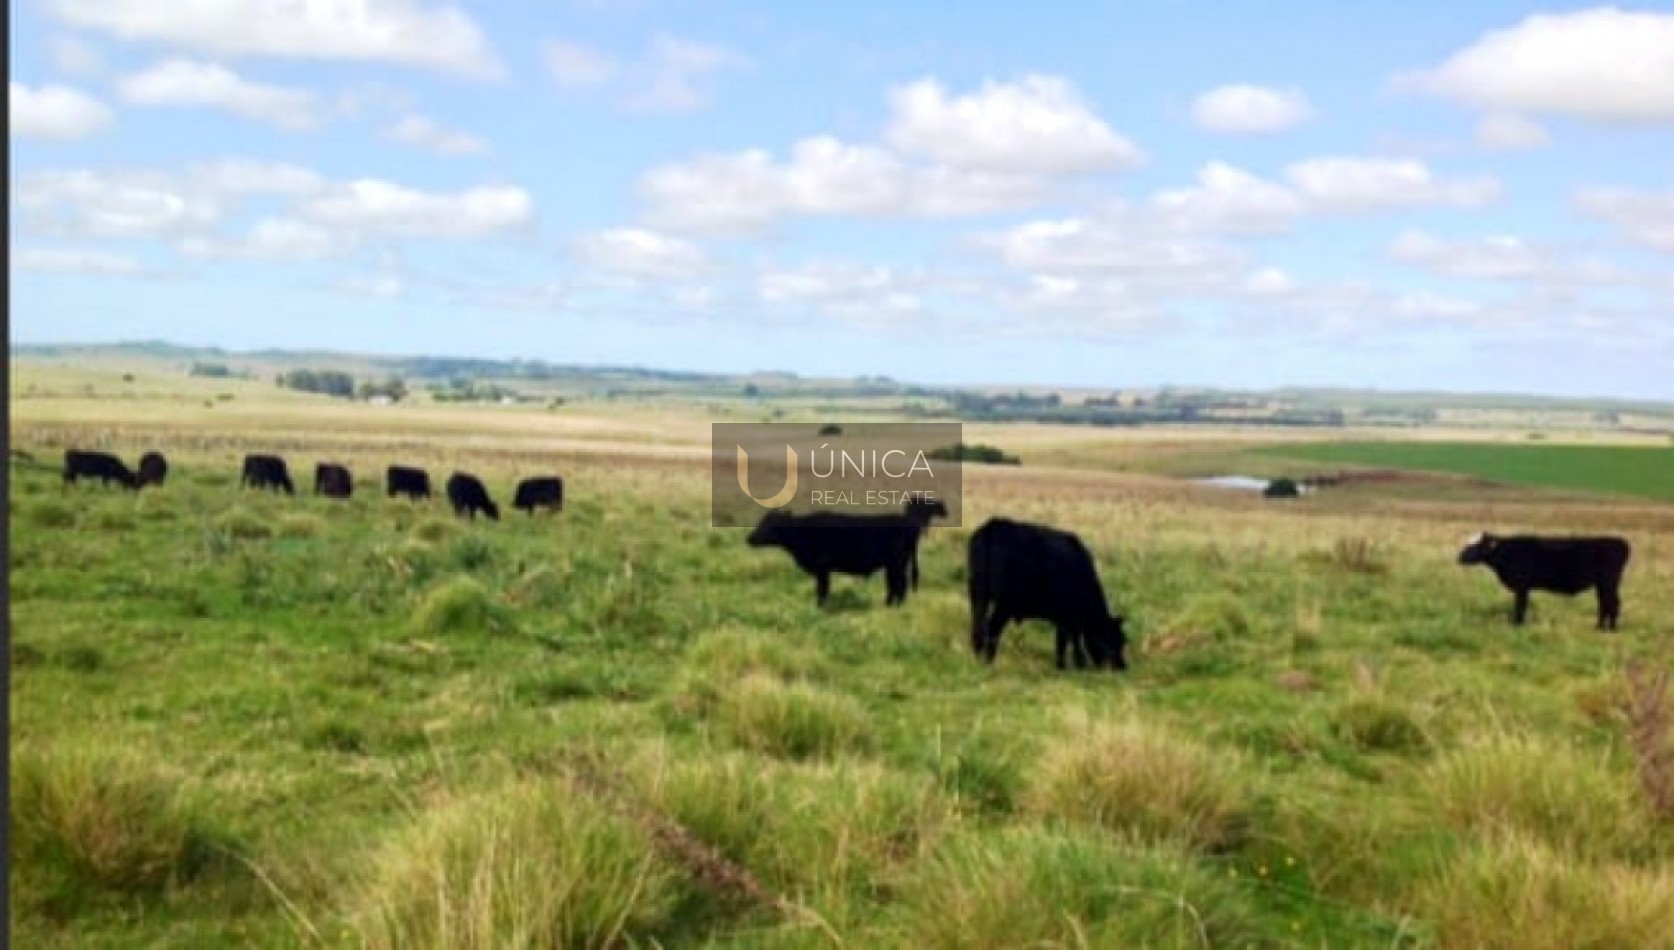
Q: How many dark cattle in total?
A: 11